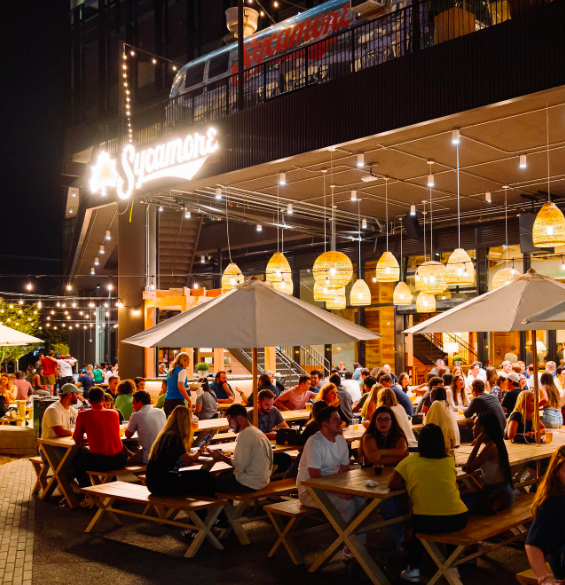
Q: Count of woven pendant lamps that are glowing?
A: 14